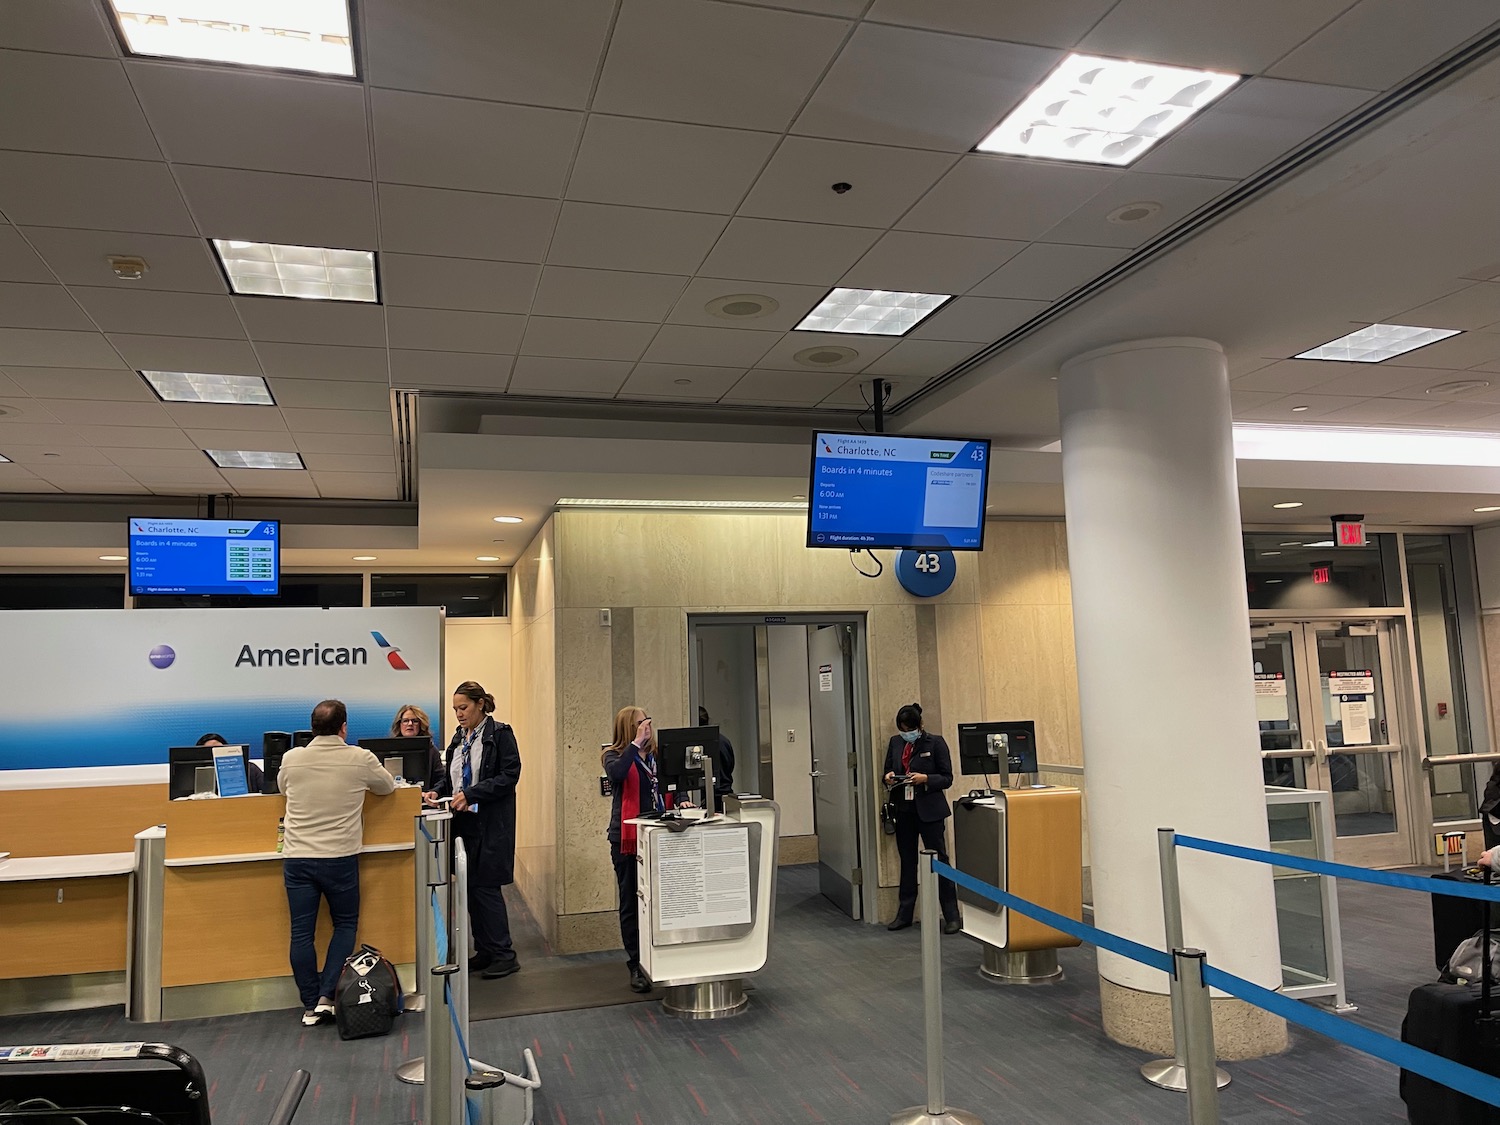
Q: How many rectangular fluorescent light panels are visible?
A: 7